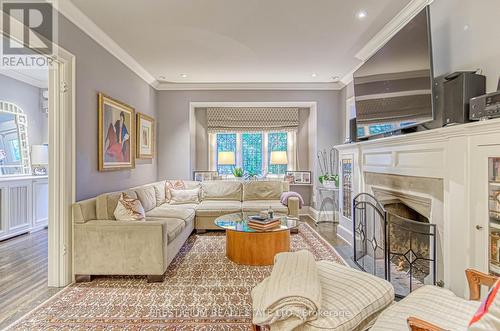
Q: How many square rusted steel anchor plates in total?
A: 0